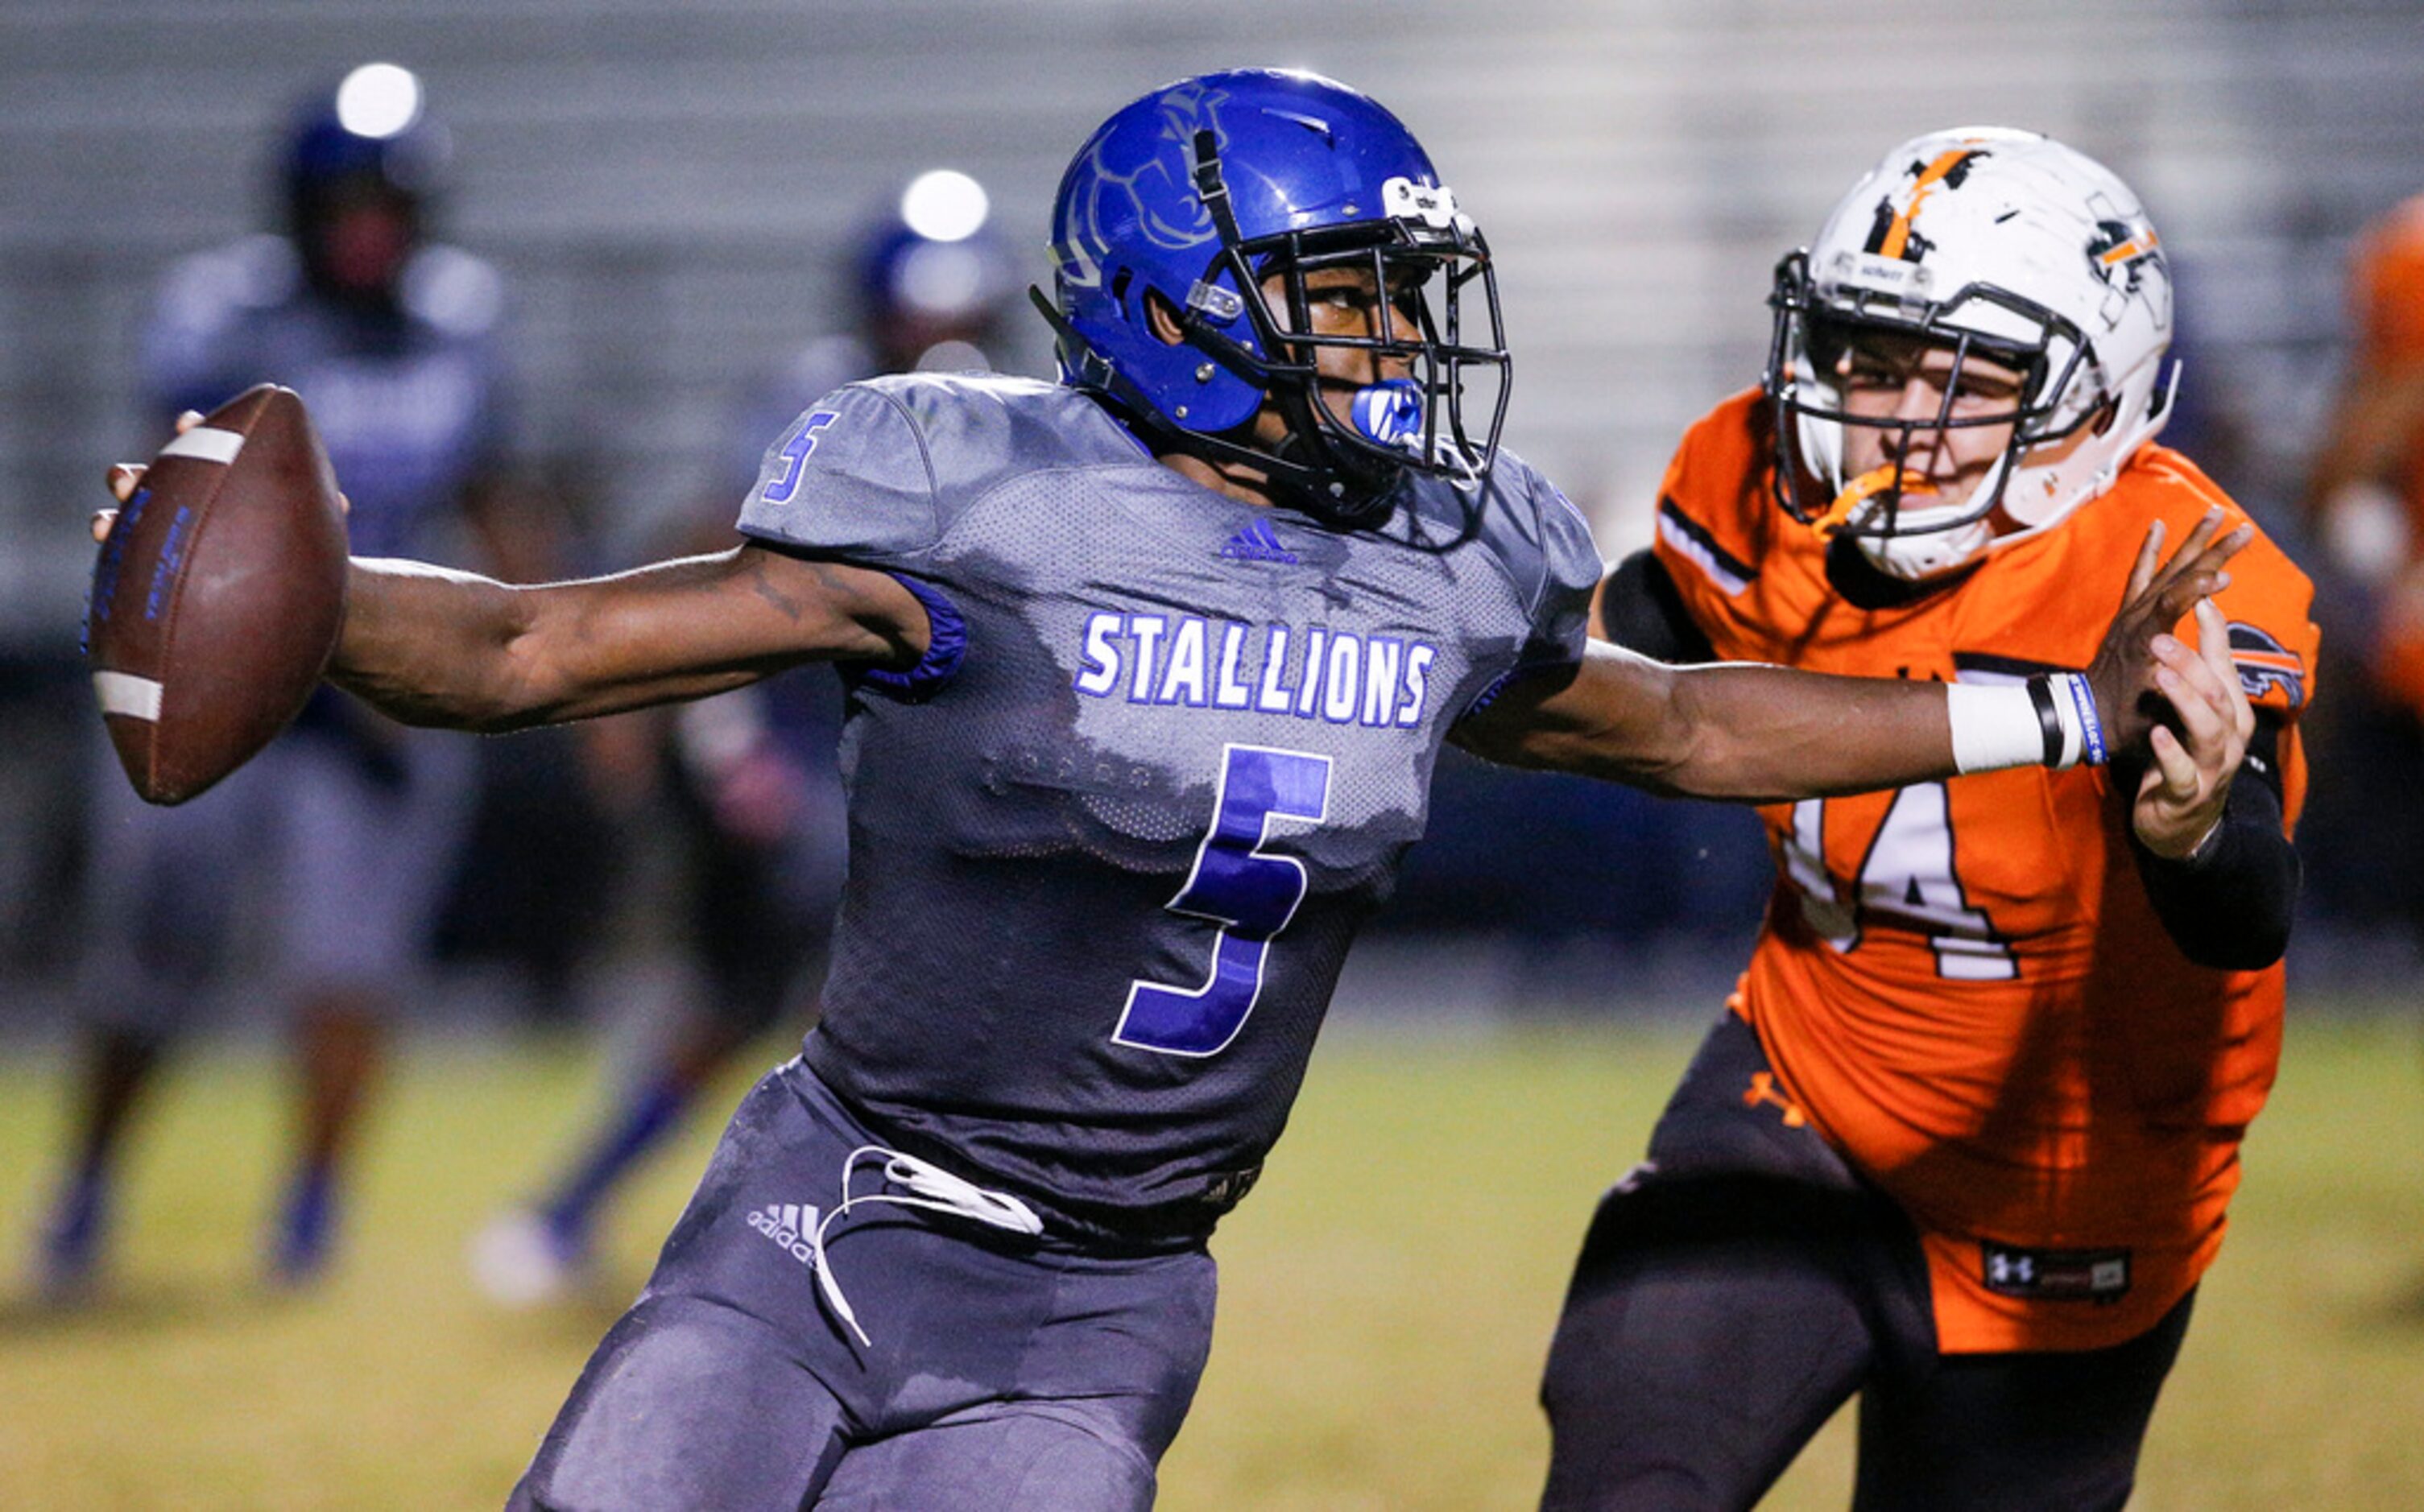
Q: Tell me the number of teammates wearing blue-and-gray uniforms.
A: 3